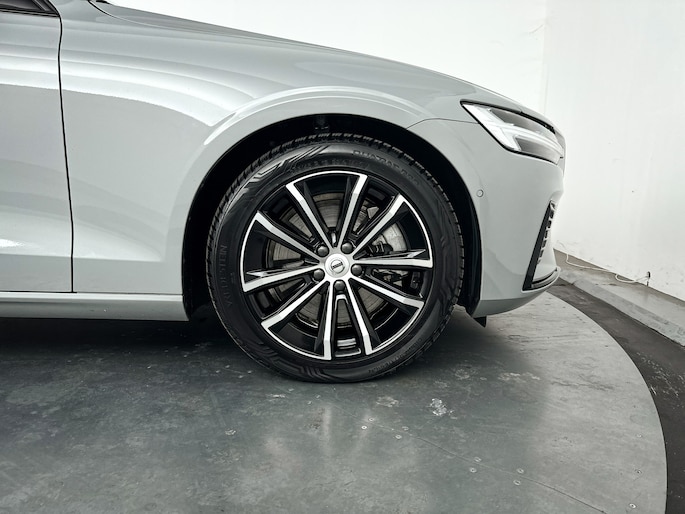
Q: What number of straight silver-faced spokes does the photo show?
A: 10